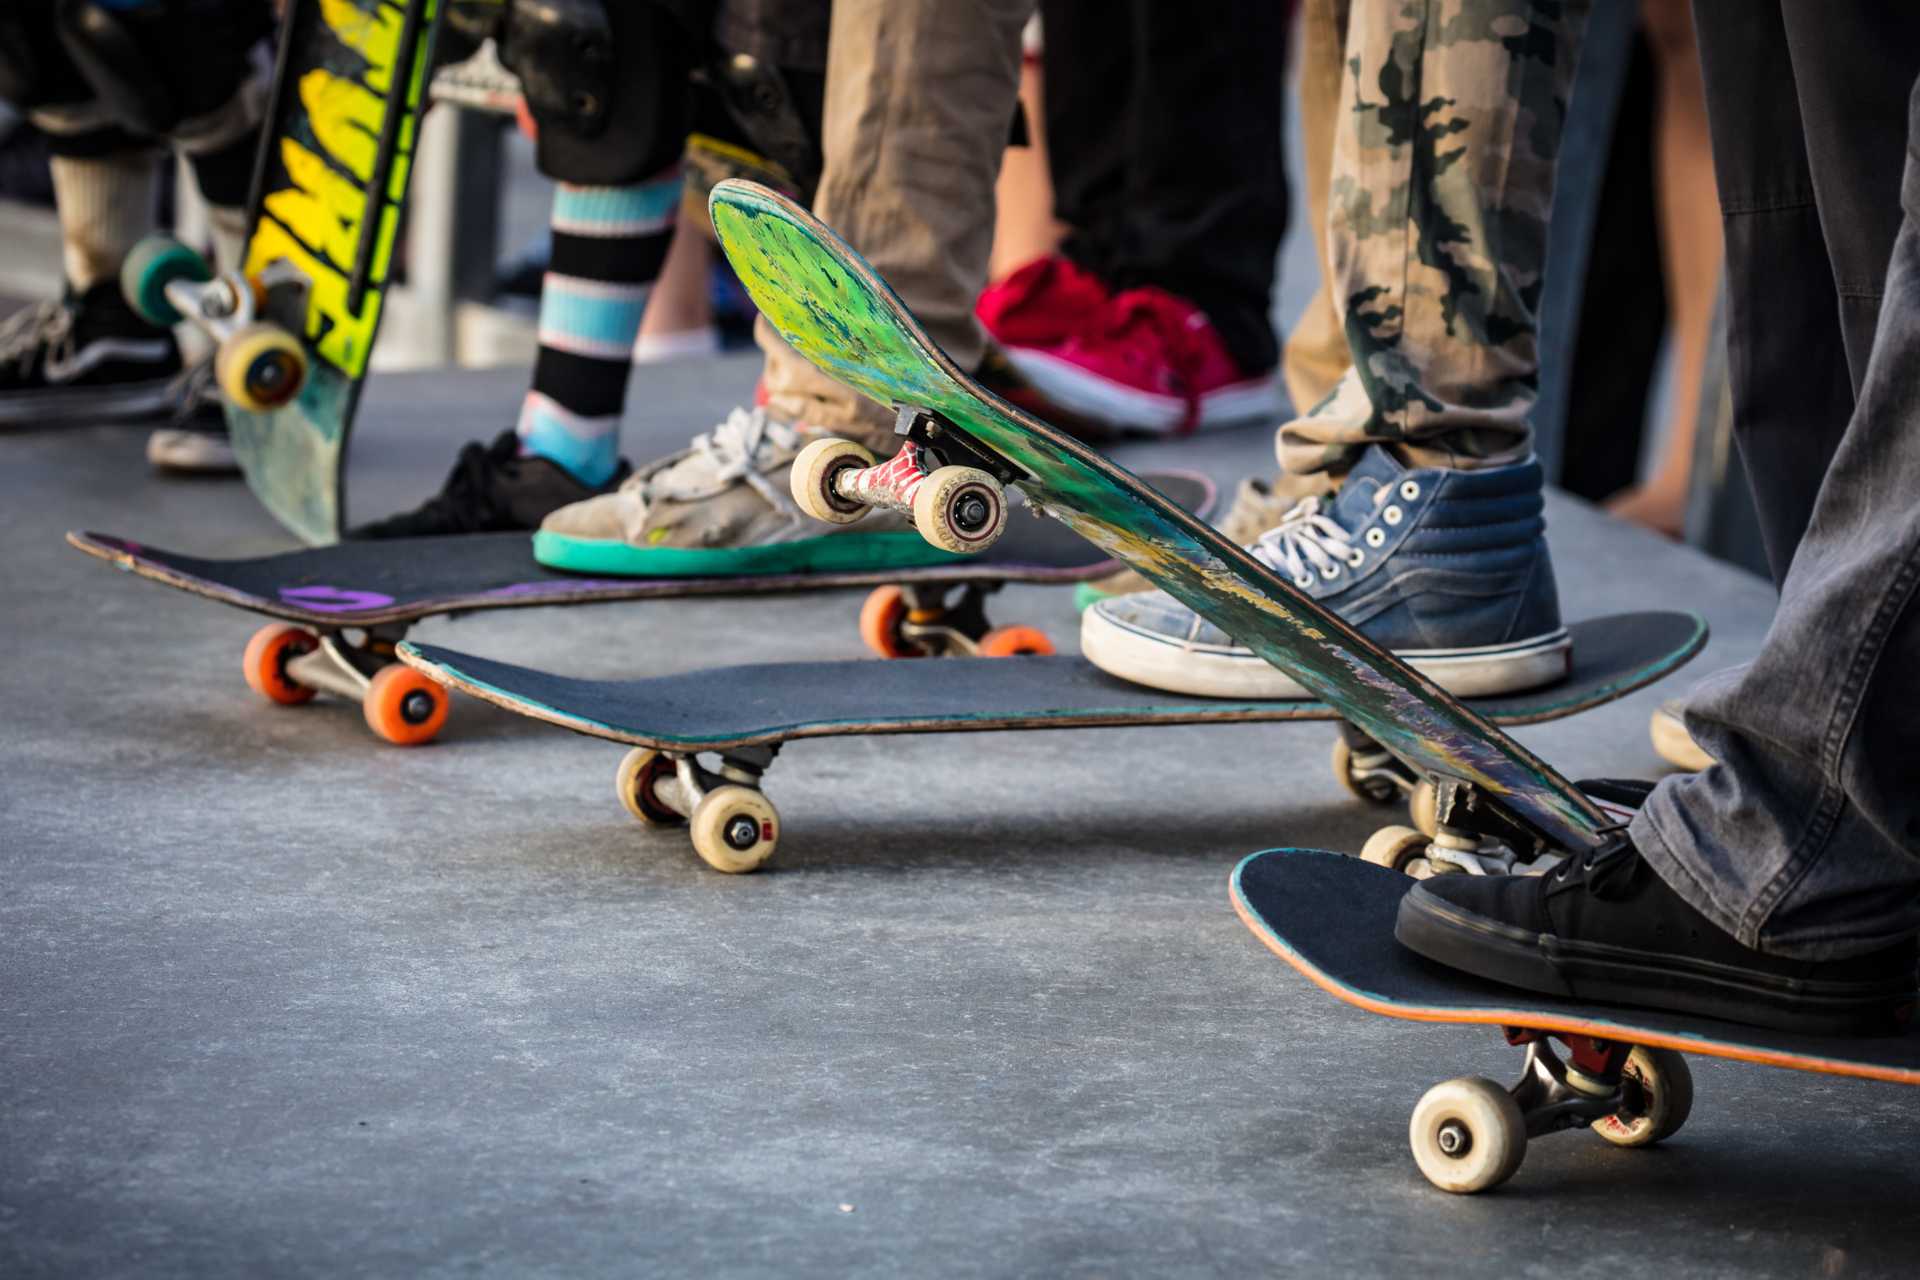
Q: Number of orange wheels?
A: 4